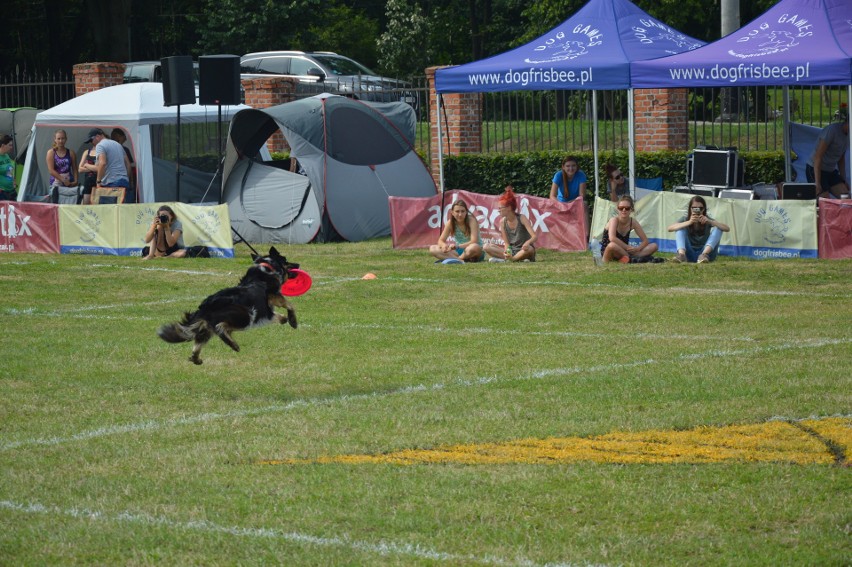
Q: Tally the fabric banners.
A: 5